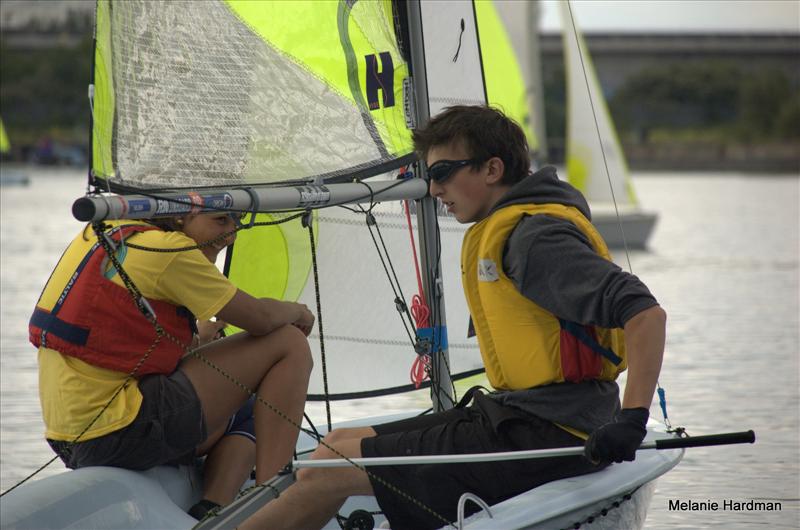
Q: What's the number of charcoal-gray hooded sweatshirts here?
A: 1